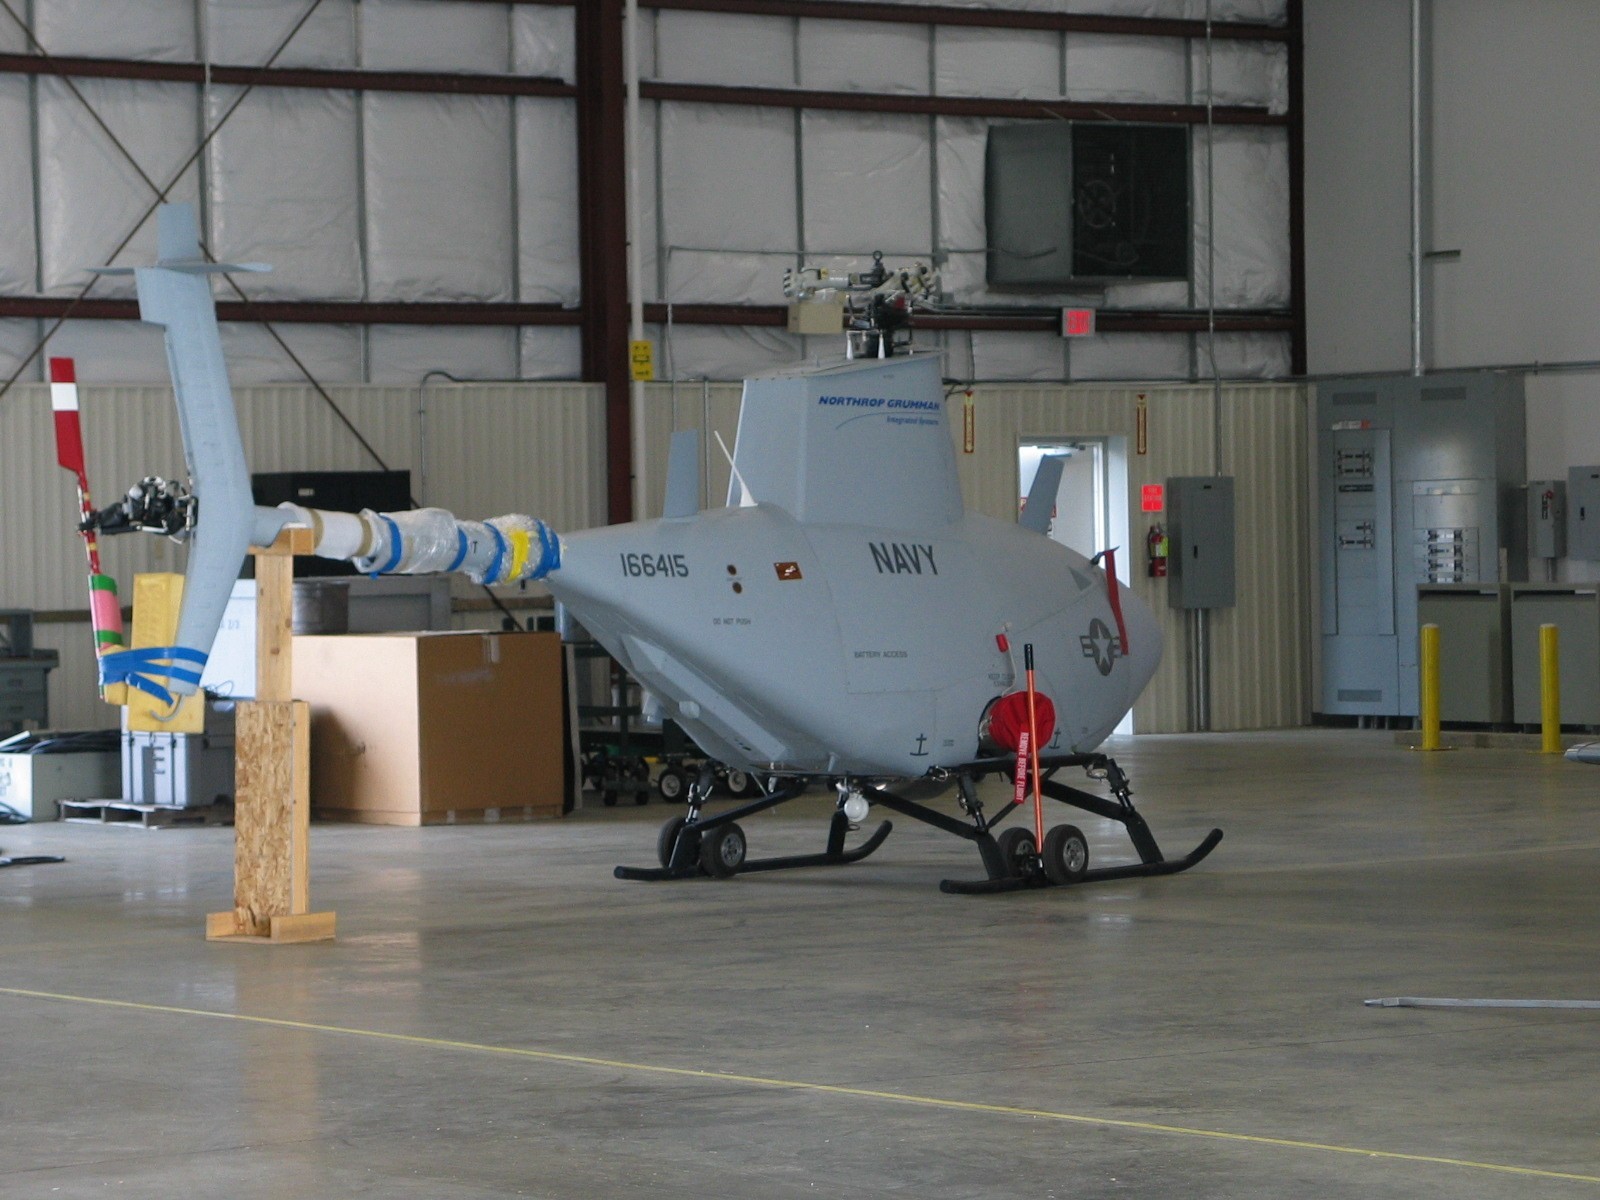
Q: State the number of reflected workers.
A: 0